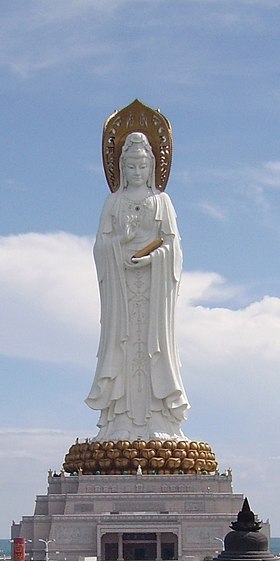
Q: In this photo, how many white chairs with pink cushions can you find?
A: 0